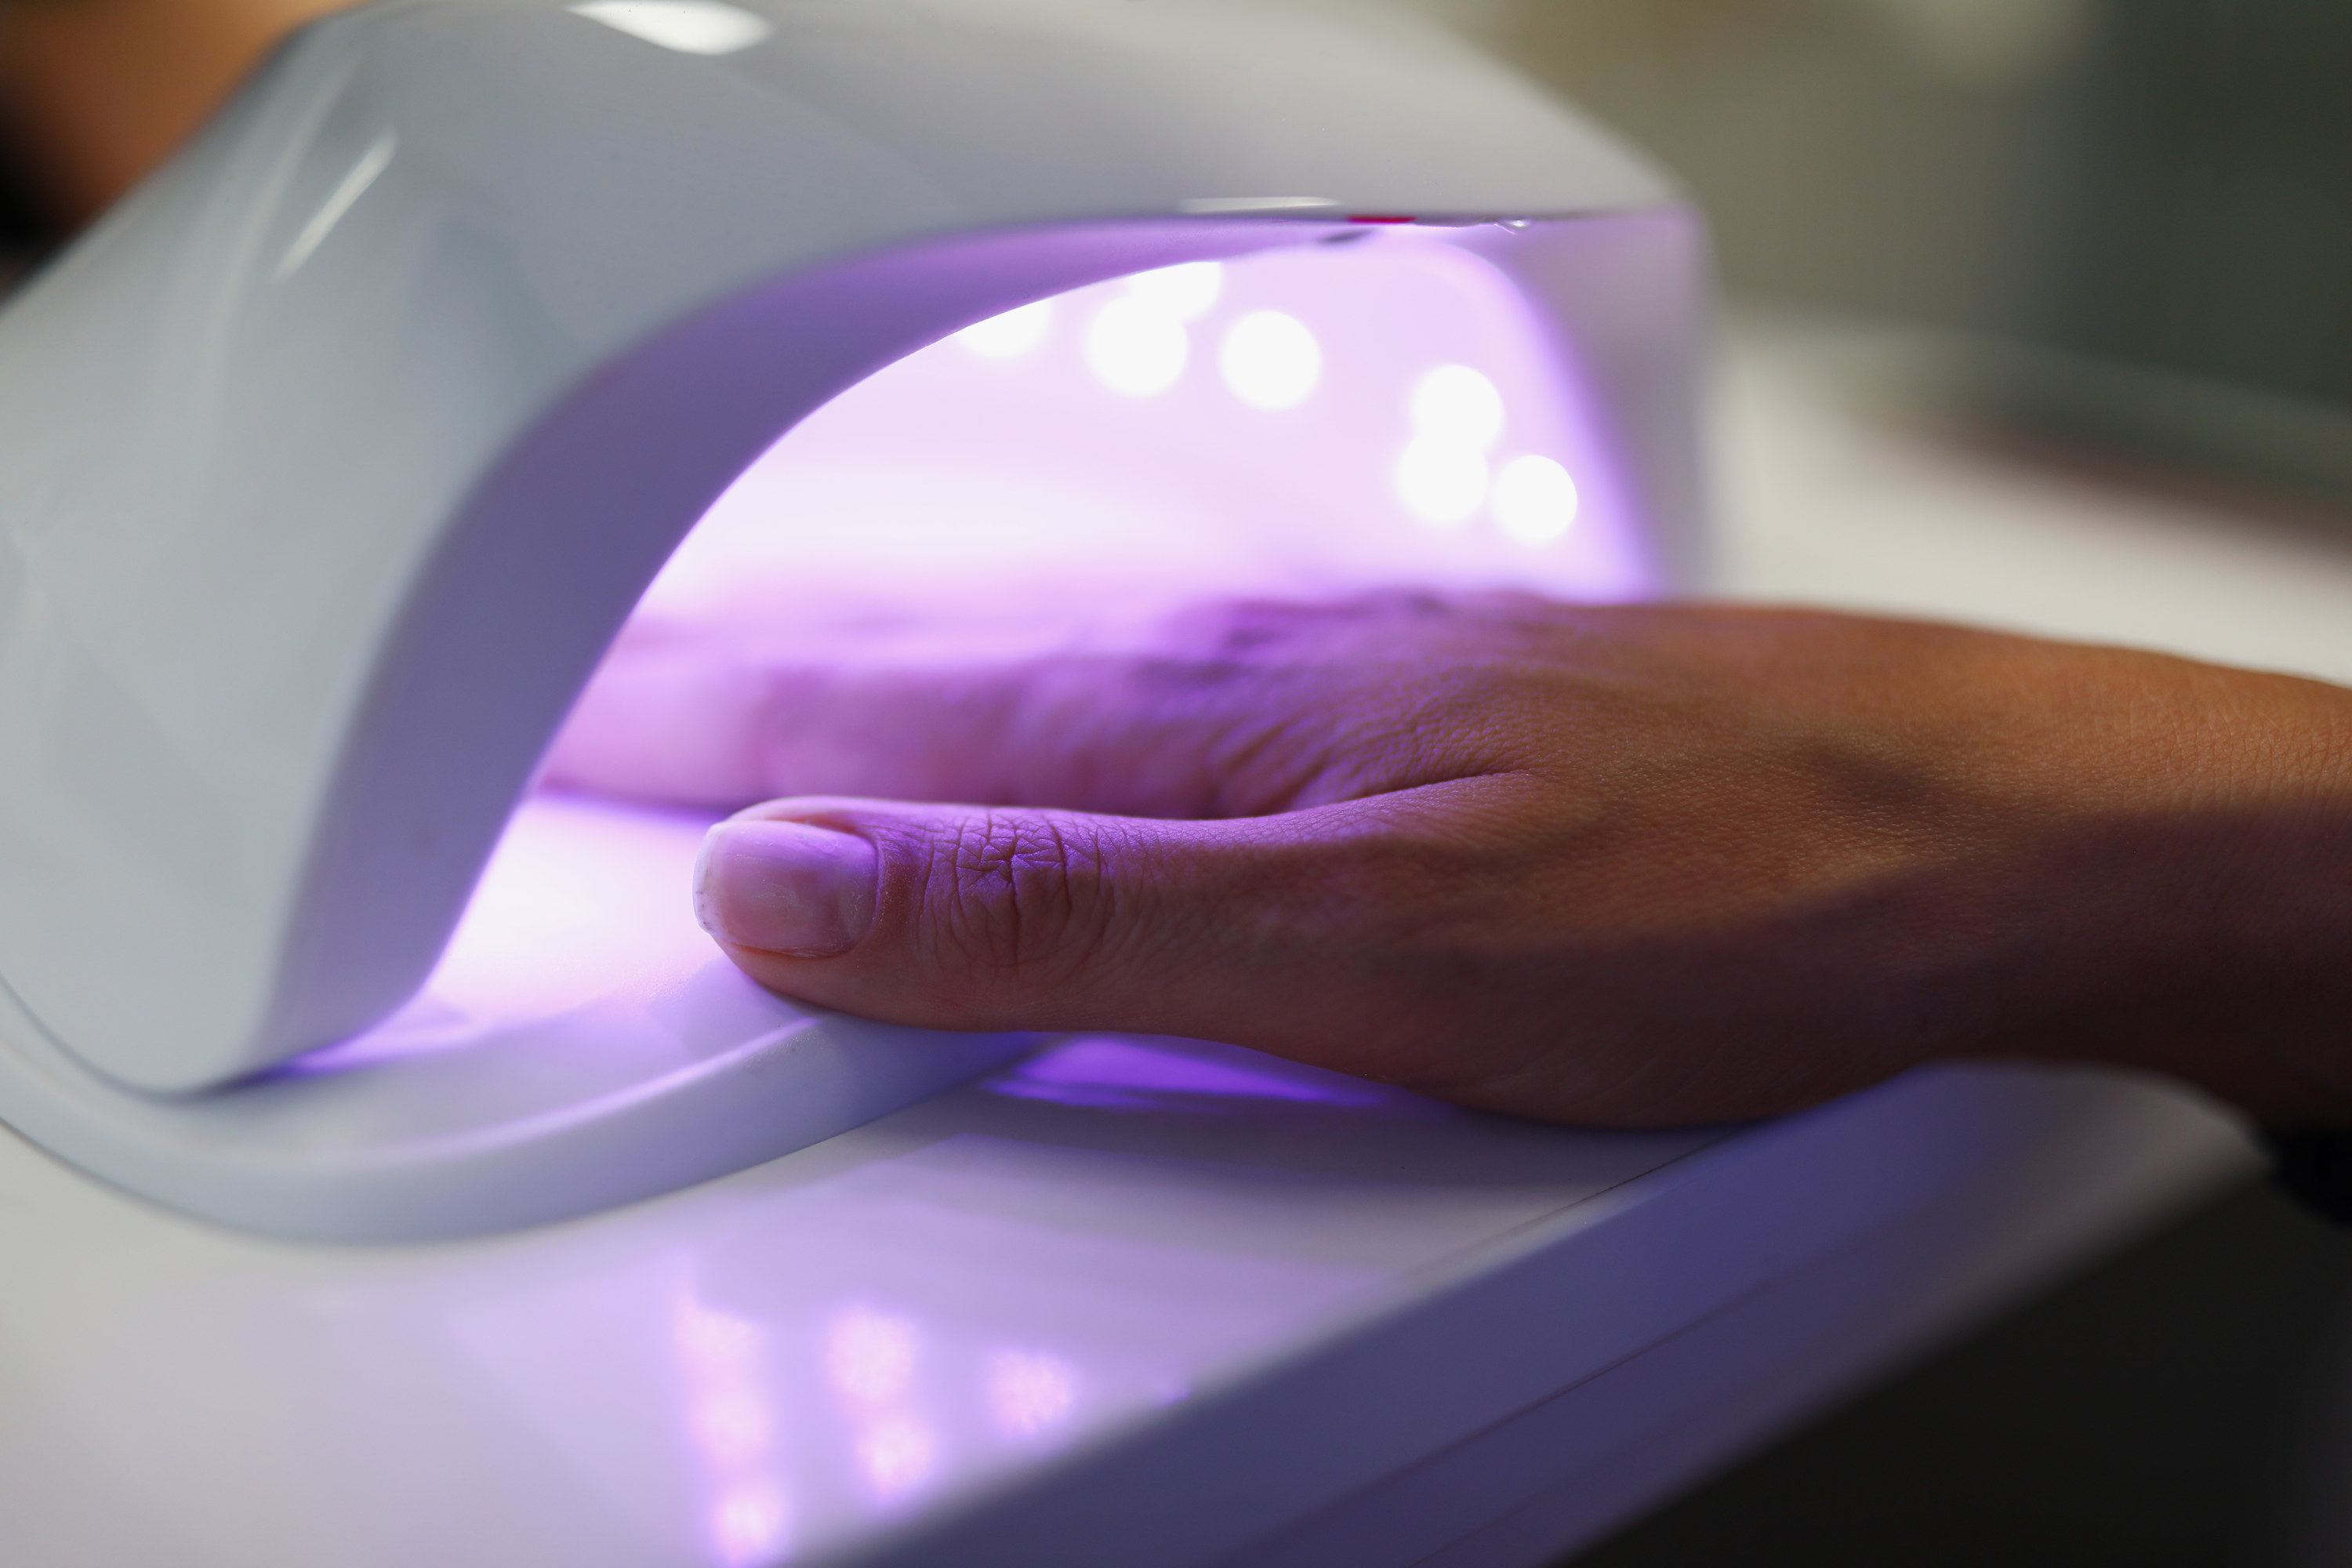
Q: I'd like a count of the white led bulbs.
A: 7